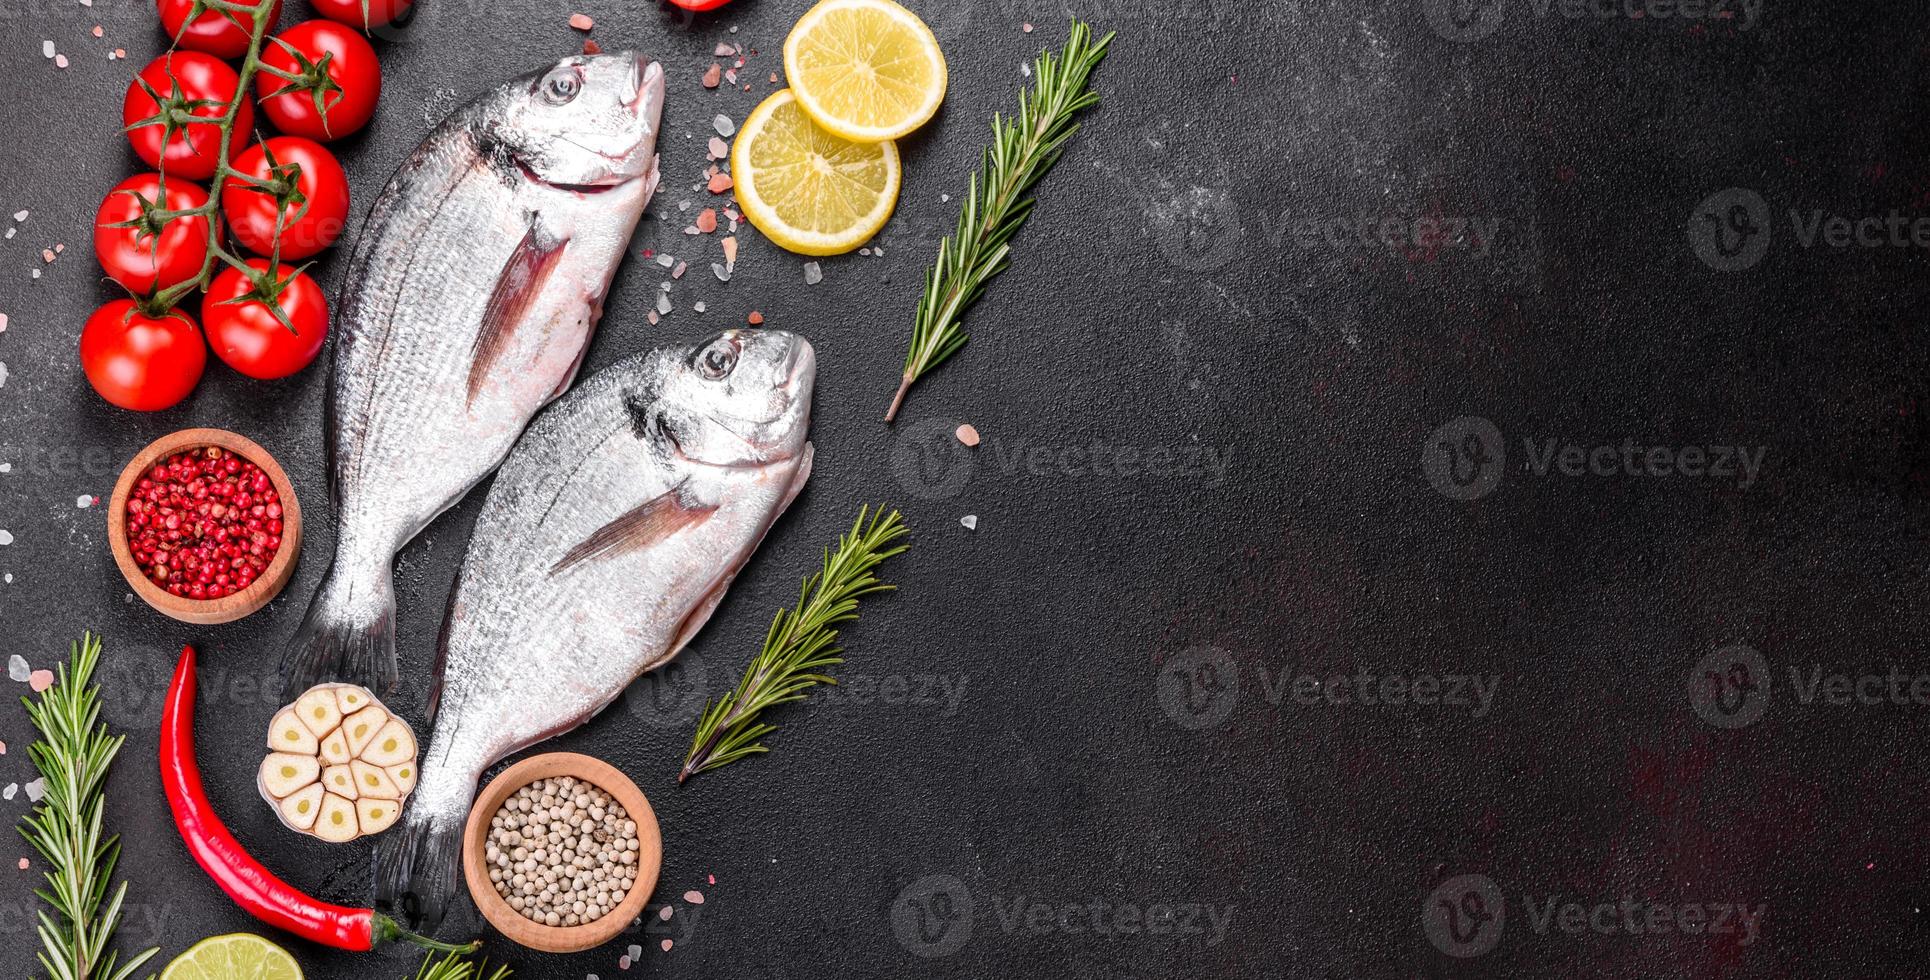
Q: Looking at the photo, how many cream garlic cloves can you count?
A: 13